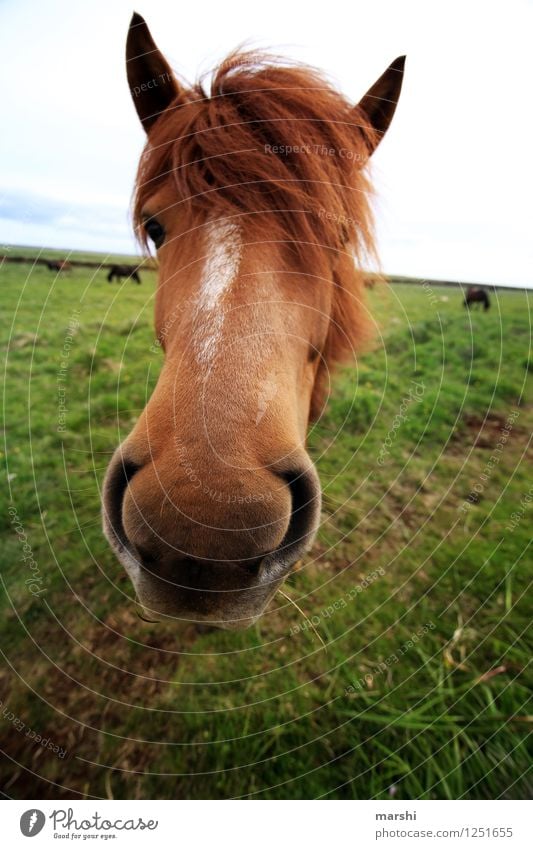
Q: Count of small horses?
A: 3